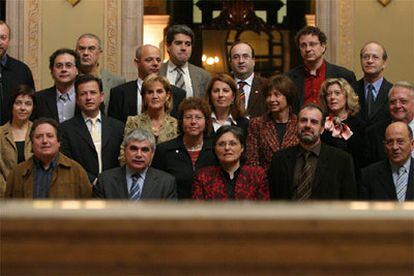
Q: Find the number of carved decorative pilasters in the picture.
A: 3